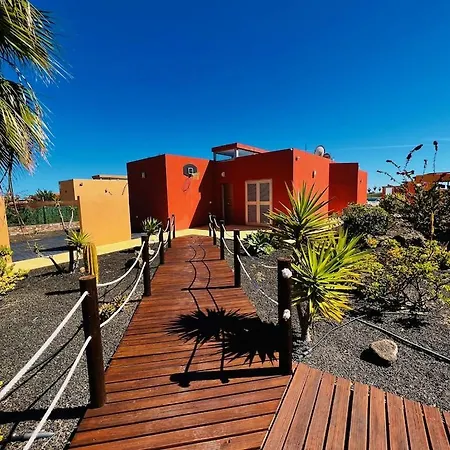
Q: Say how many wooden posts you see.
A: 10